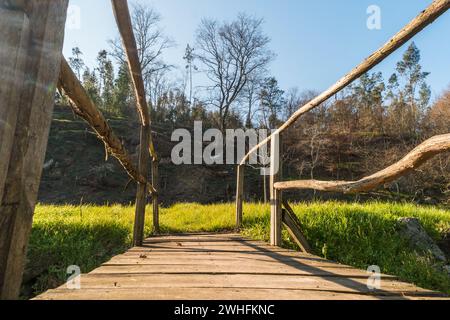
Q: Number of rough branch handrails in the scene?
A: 4